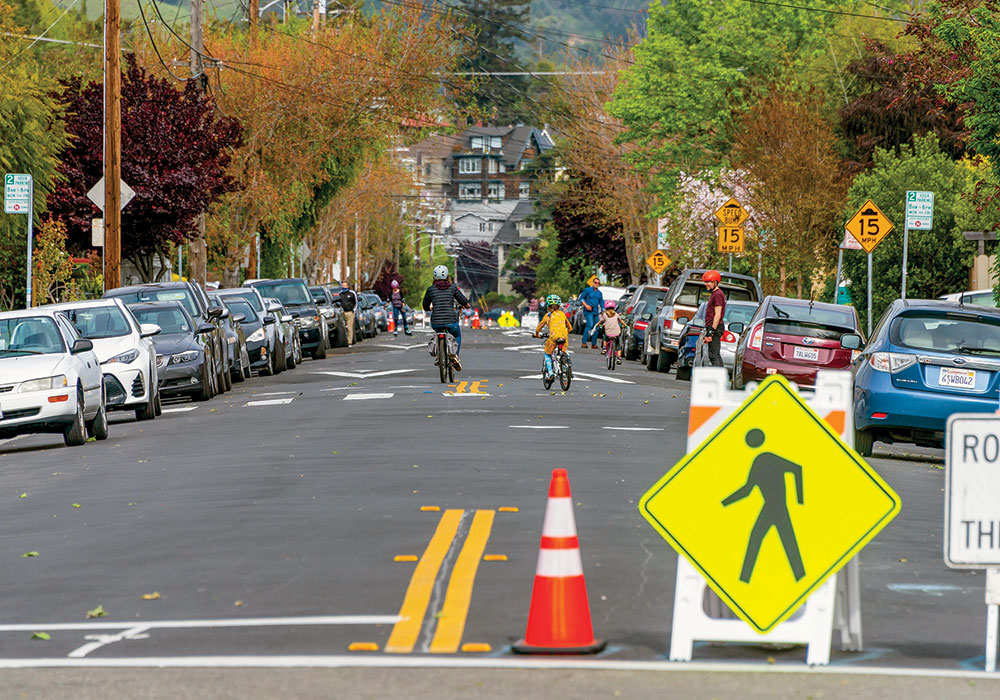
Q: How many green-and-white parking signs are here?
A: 2